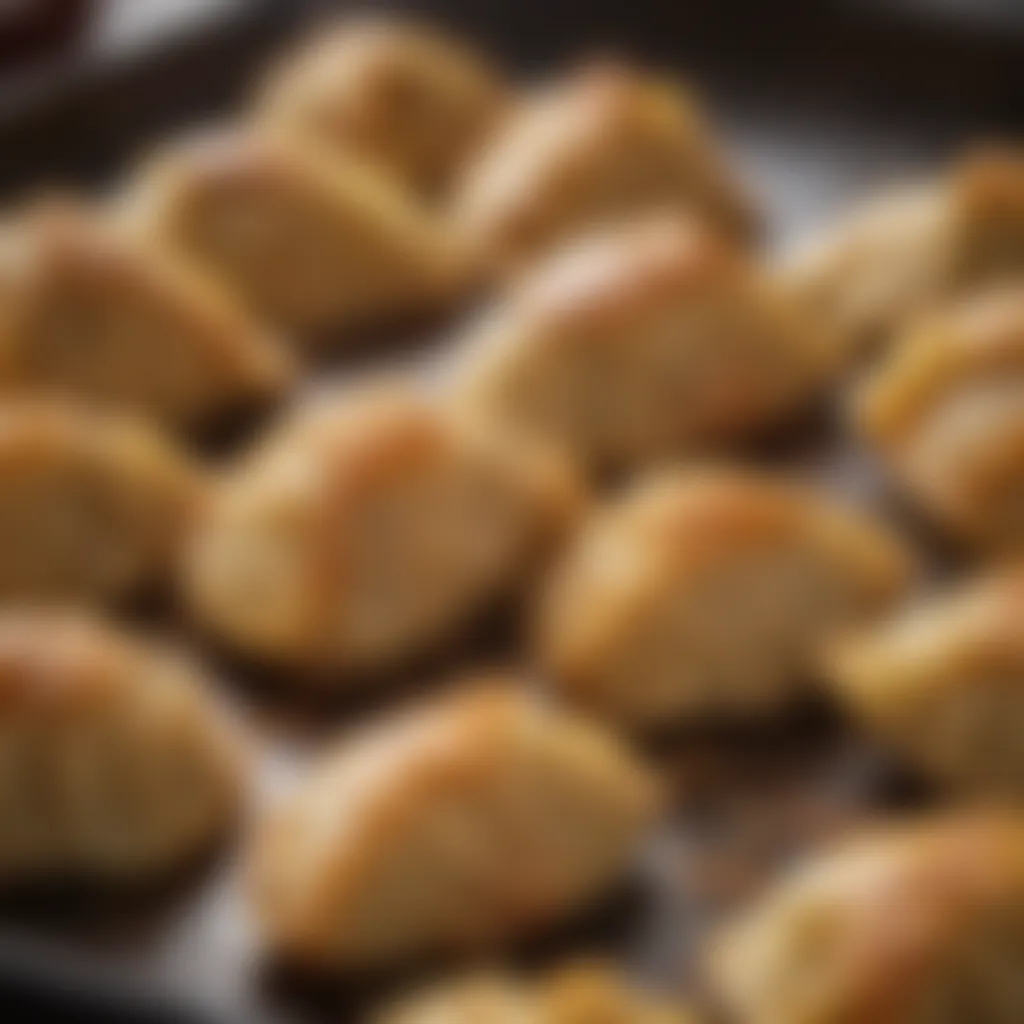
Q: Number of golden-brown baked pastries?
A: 15